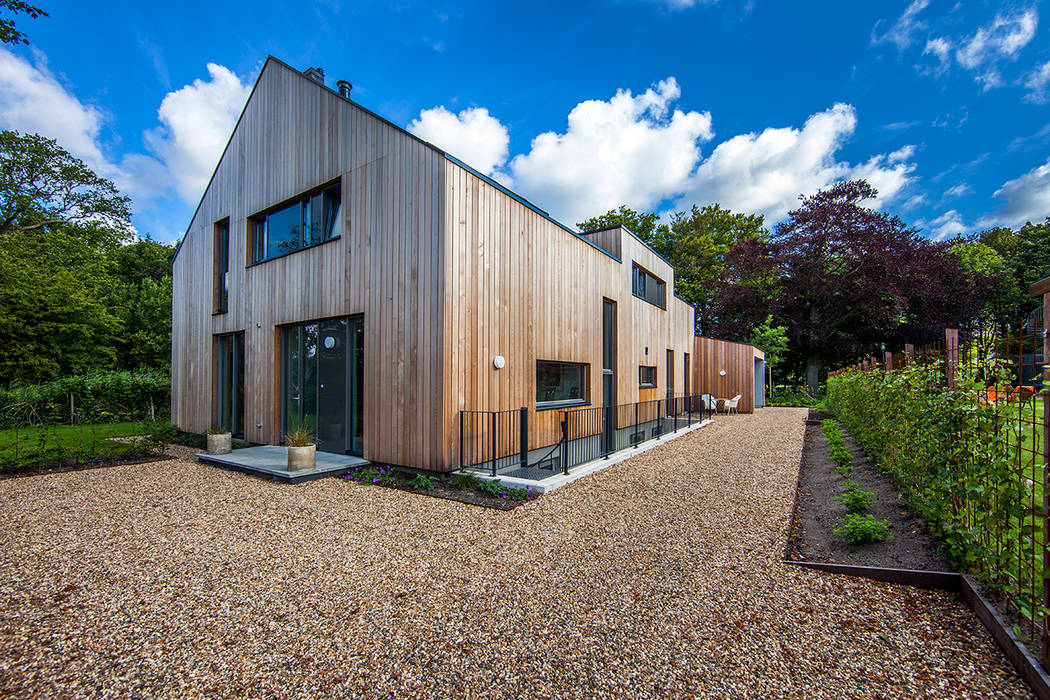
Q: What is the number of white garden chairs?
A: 2